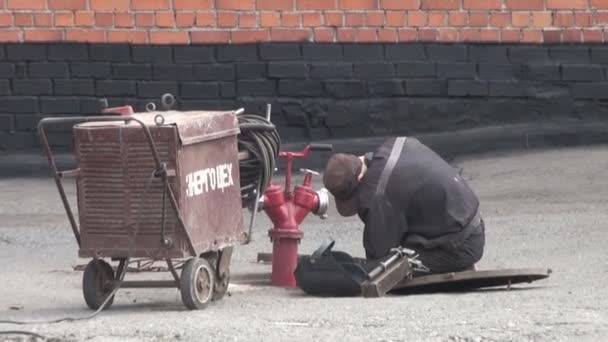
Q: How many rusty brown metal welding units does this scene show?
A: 1